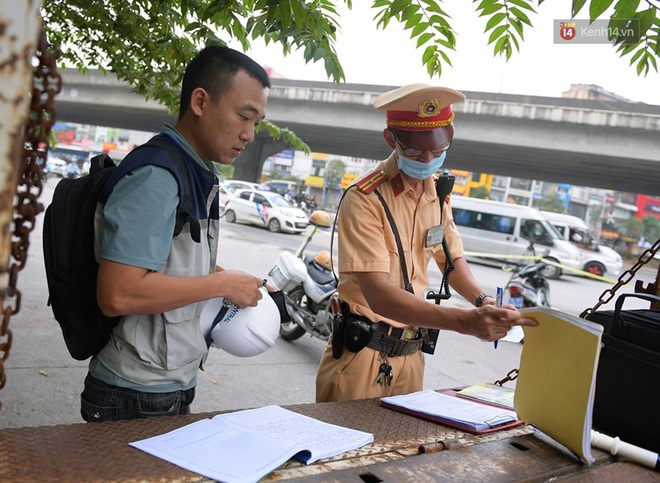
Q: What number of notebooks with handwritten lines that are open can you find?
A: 1